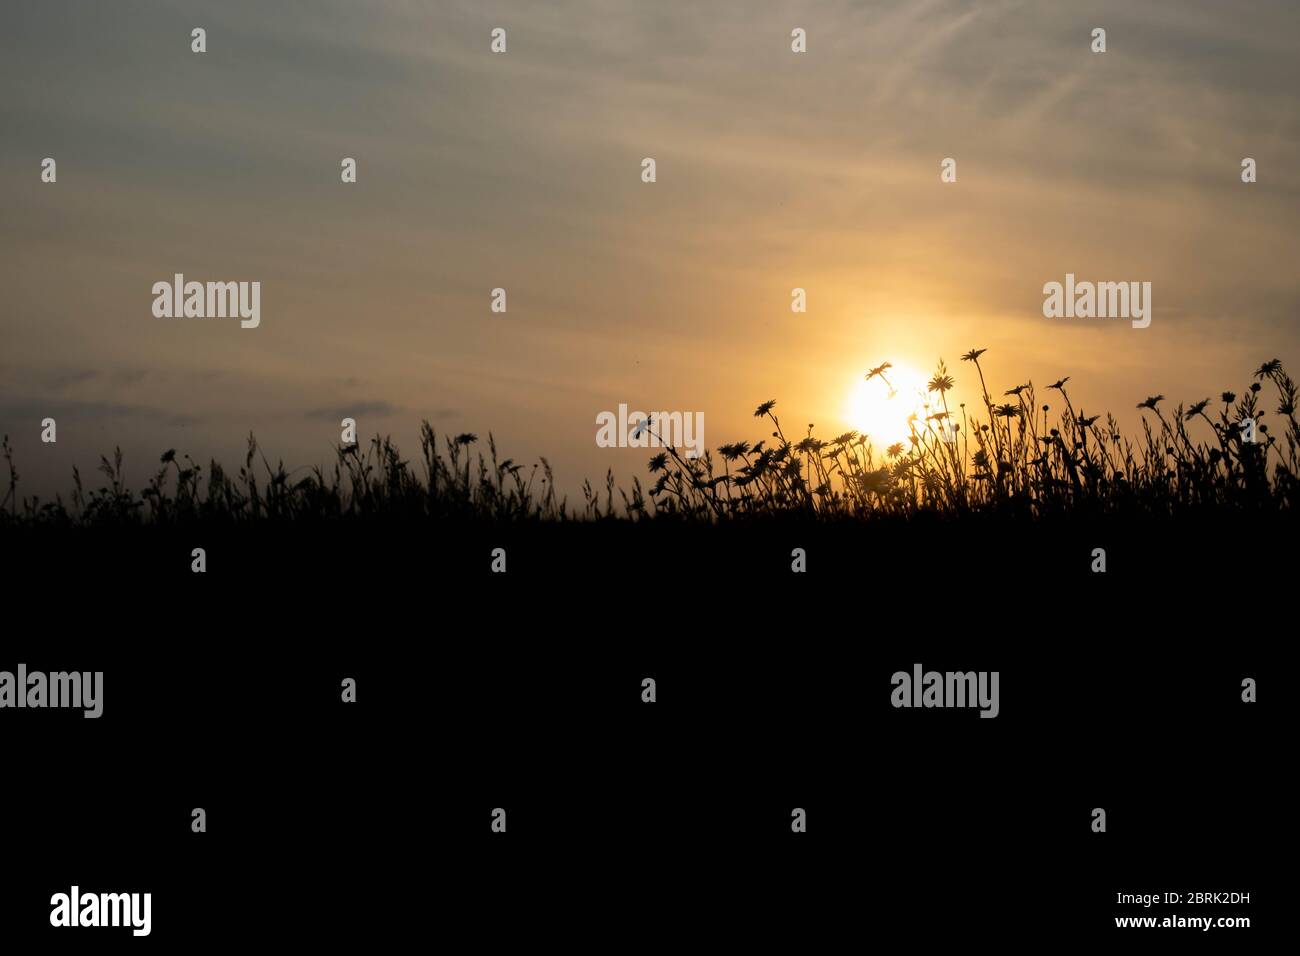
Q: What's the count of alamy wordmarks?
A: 6